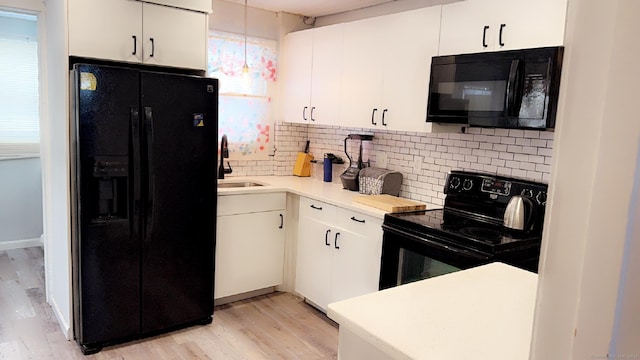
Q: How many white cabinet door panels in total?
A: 11